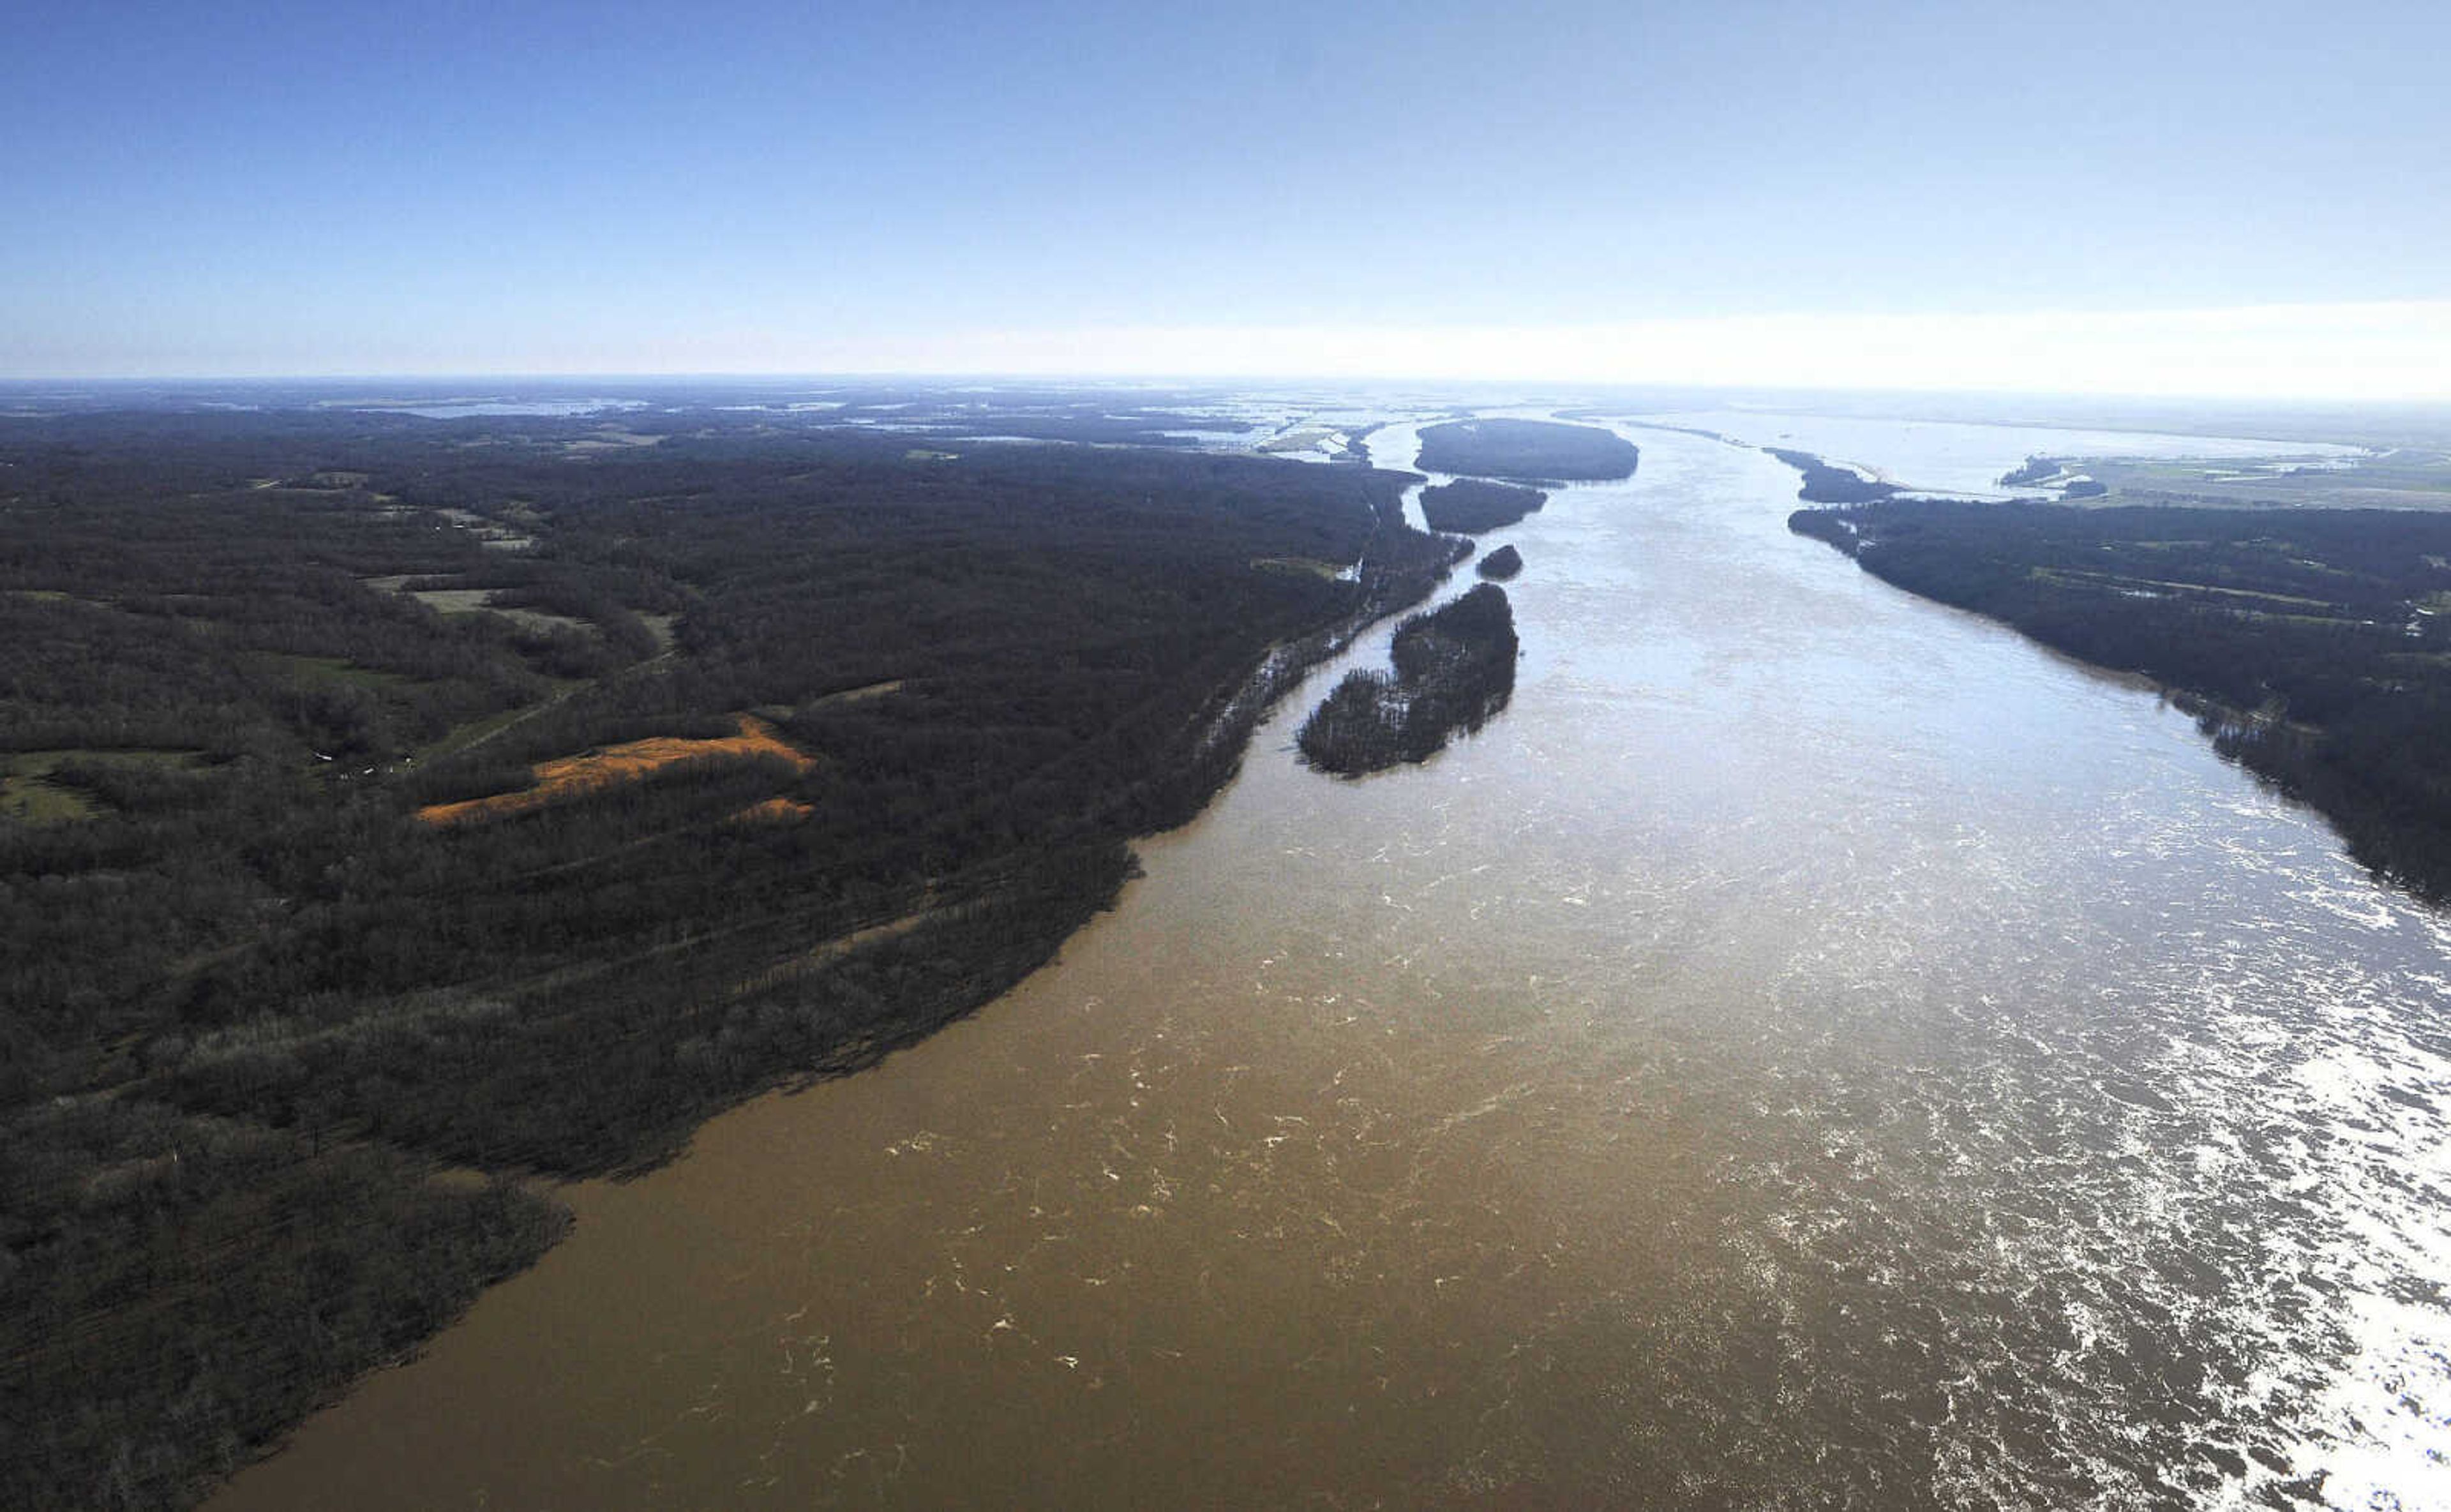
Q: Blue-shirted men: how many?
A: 0